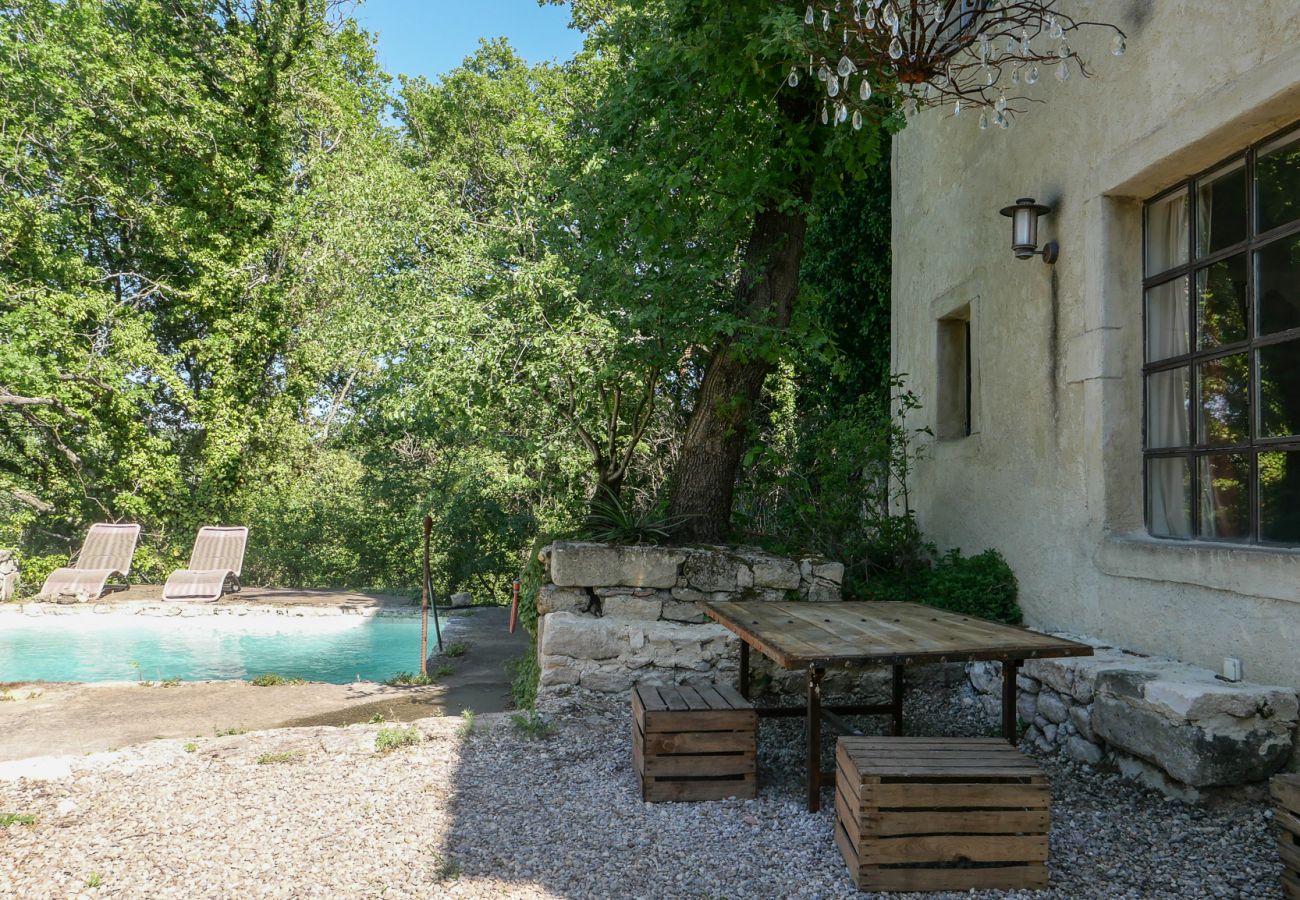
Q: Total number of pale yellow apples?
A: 0